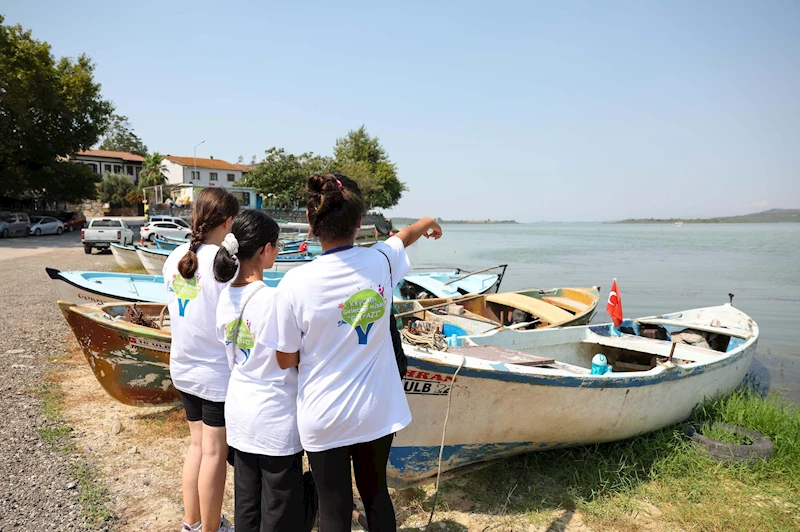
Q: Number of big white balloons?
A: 0